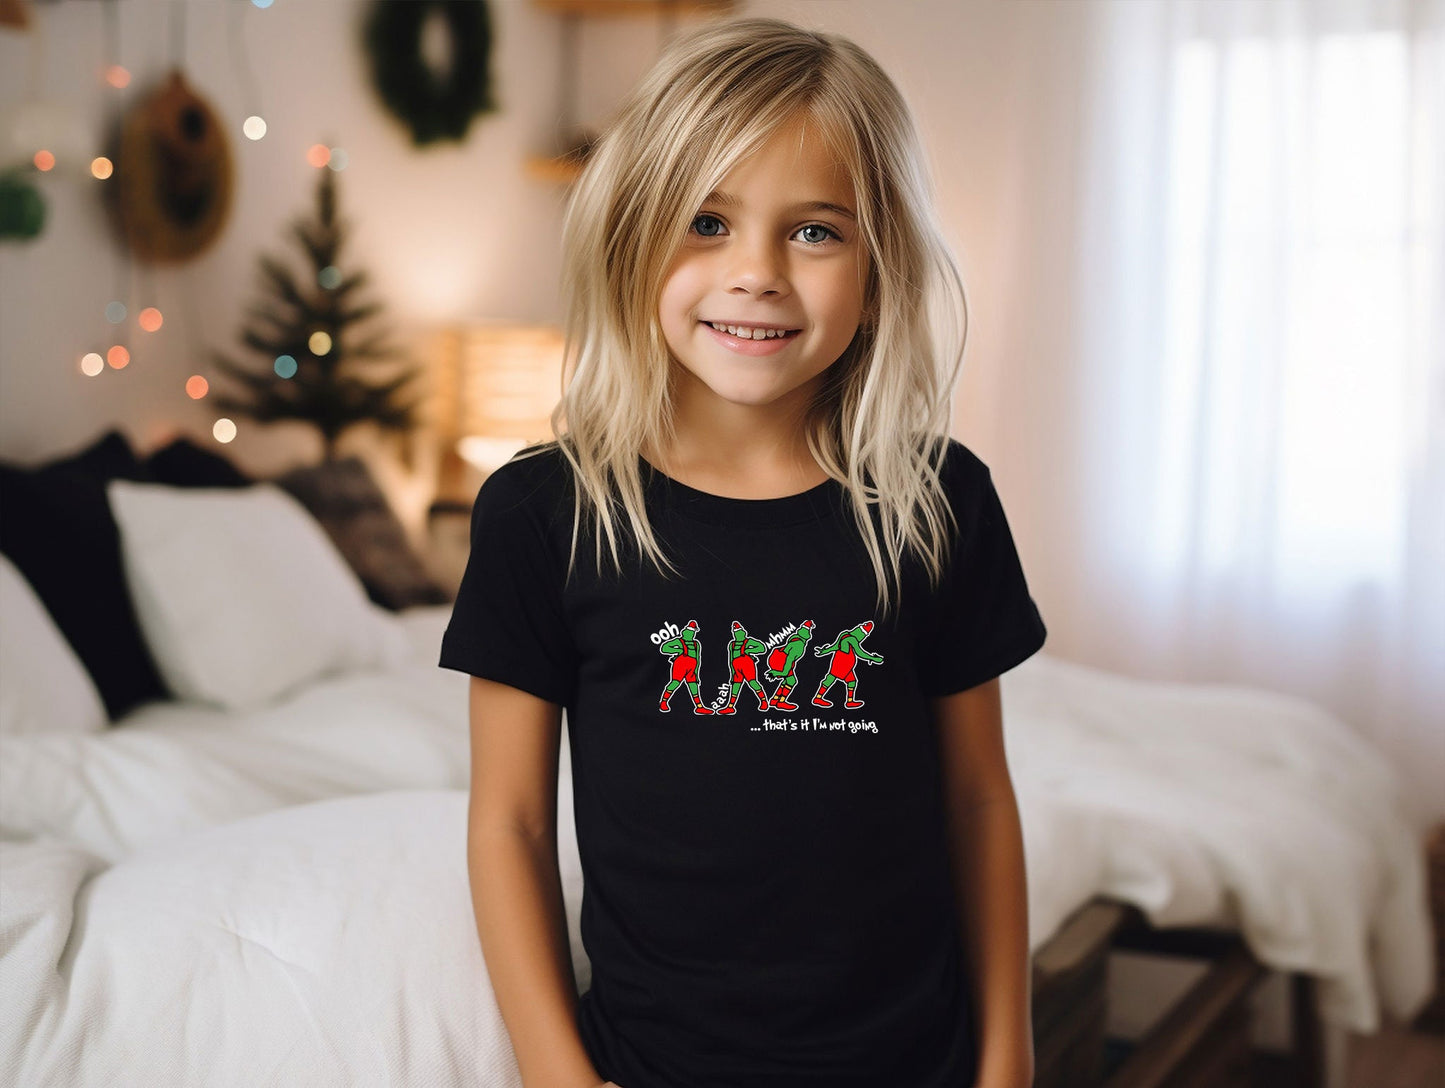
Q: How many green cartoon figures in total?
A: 4